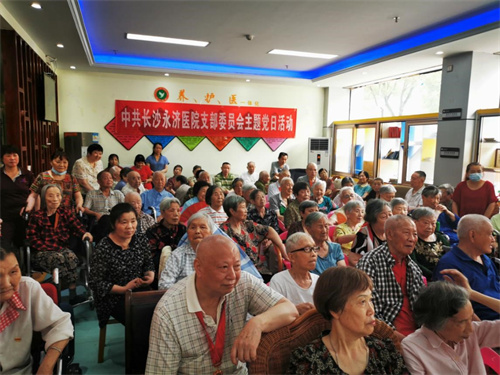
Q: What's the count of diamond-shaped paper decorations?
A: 6